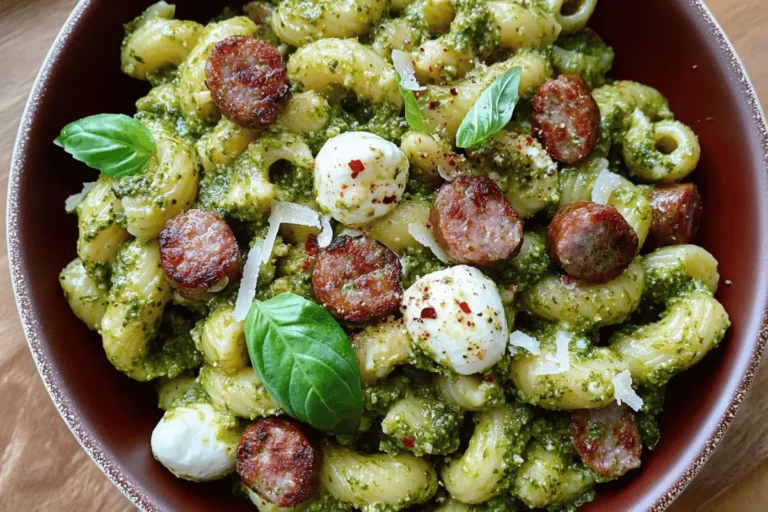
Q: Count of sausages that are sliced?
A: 9